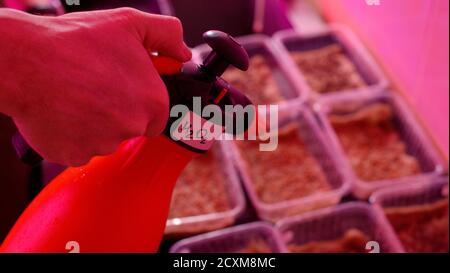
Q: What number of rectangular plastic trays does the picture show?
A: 8